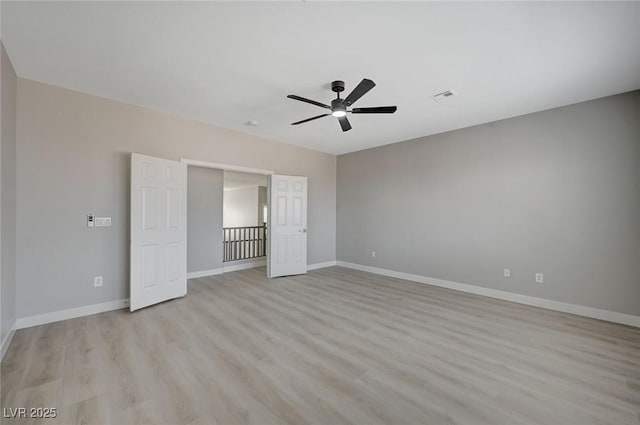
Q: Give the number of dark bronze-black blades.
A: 5